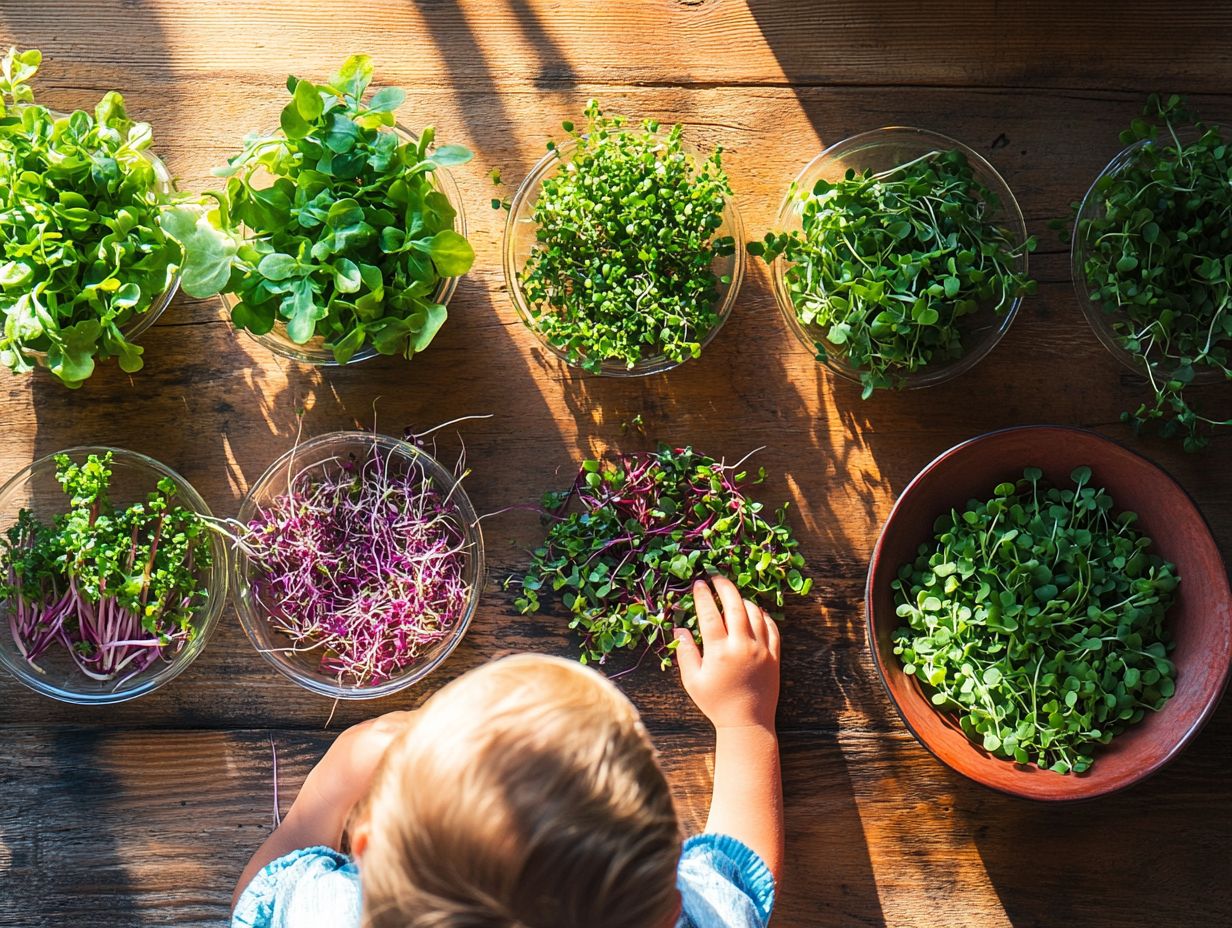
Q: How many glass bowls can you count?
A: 7